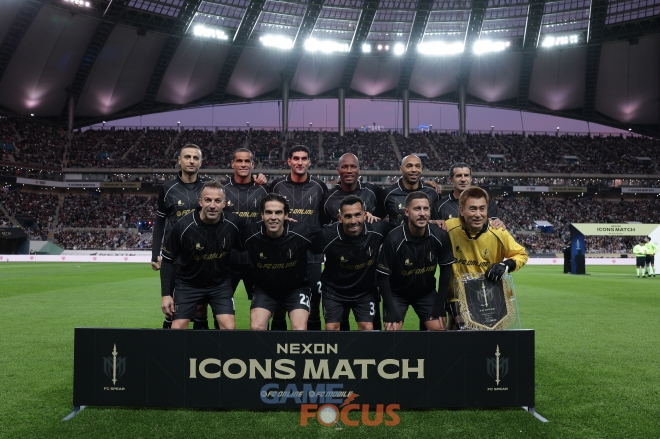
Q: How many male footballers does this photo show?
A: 11